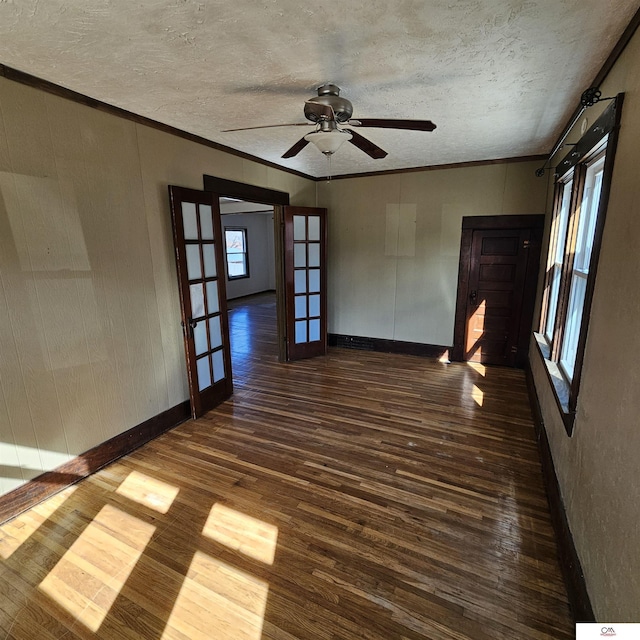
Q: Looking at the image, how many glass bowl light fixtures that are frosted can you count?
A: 1